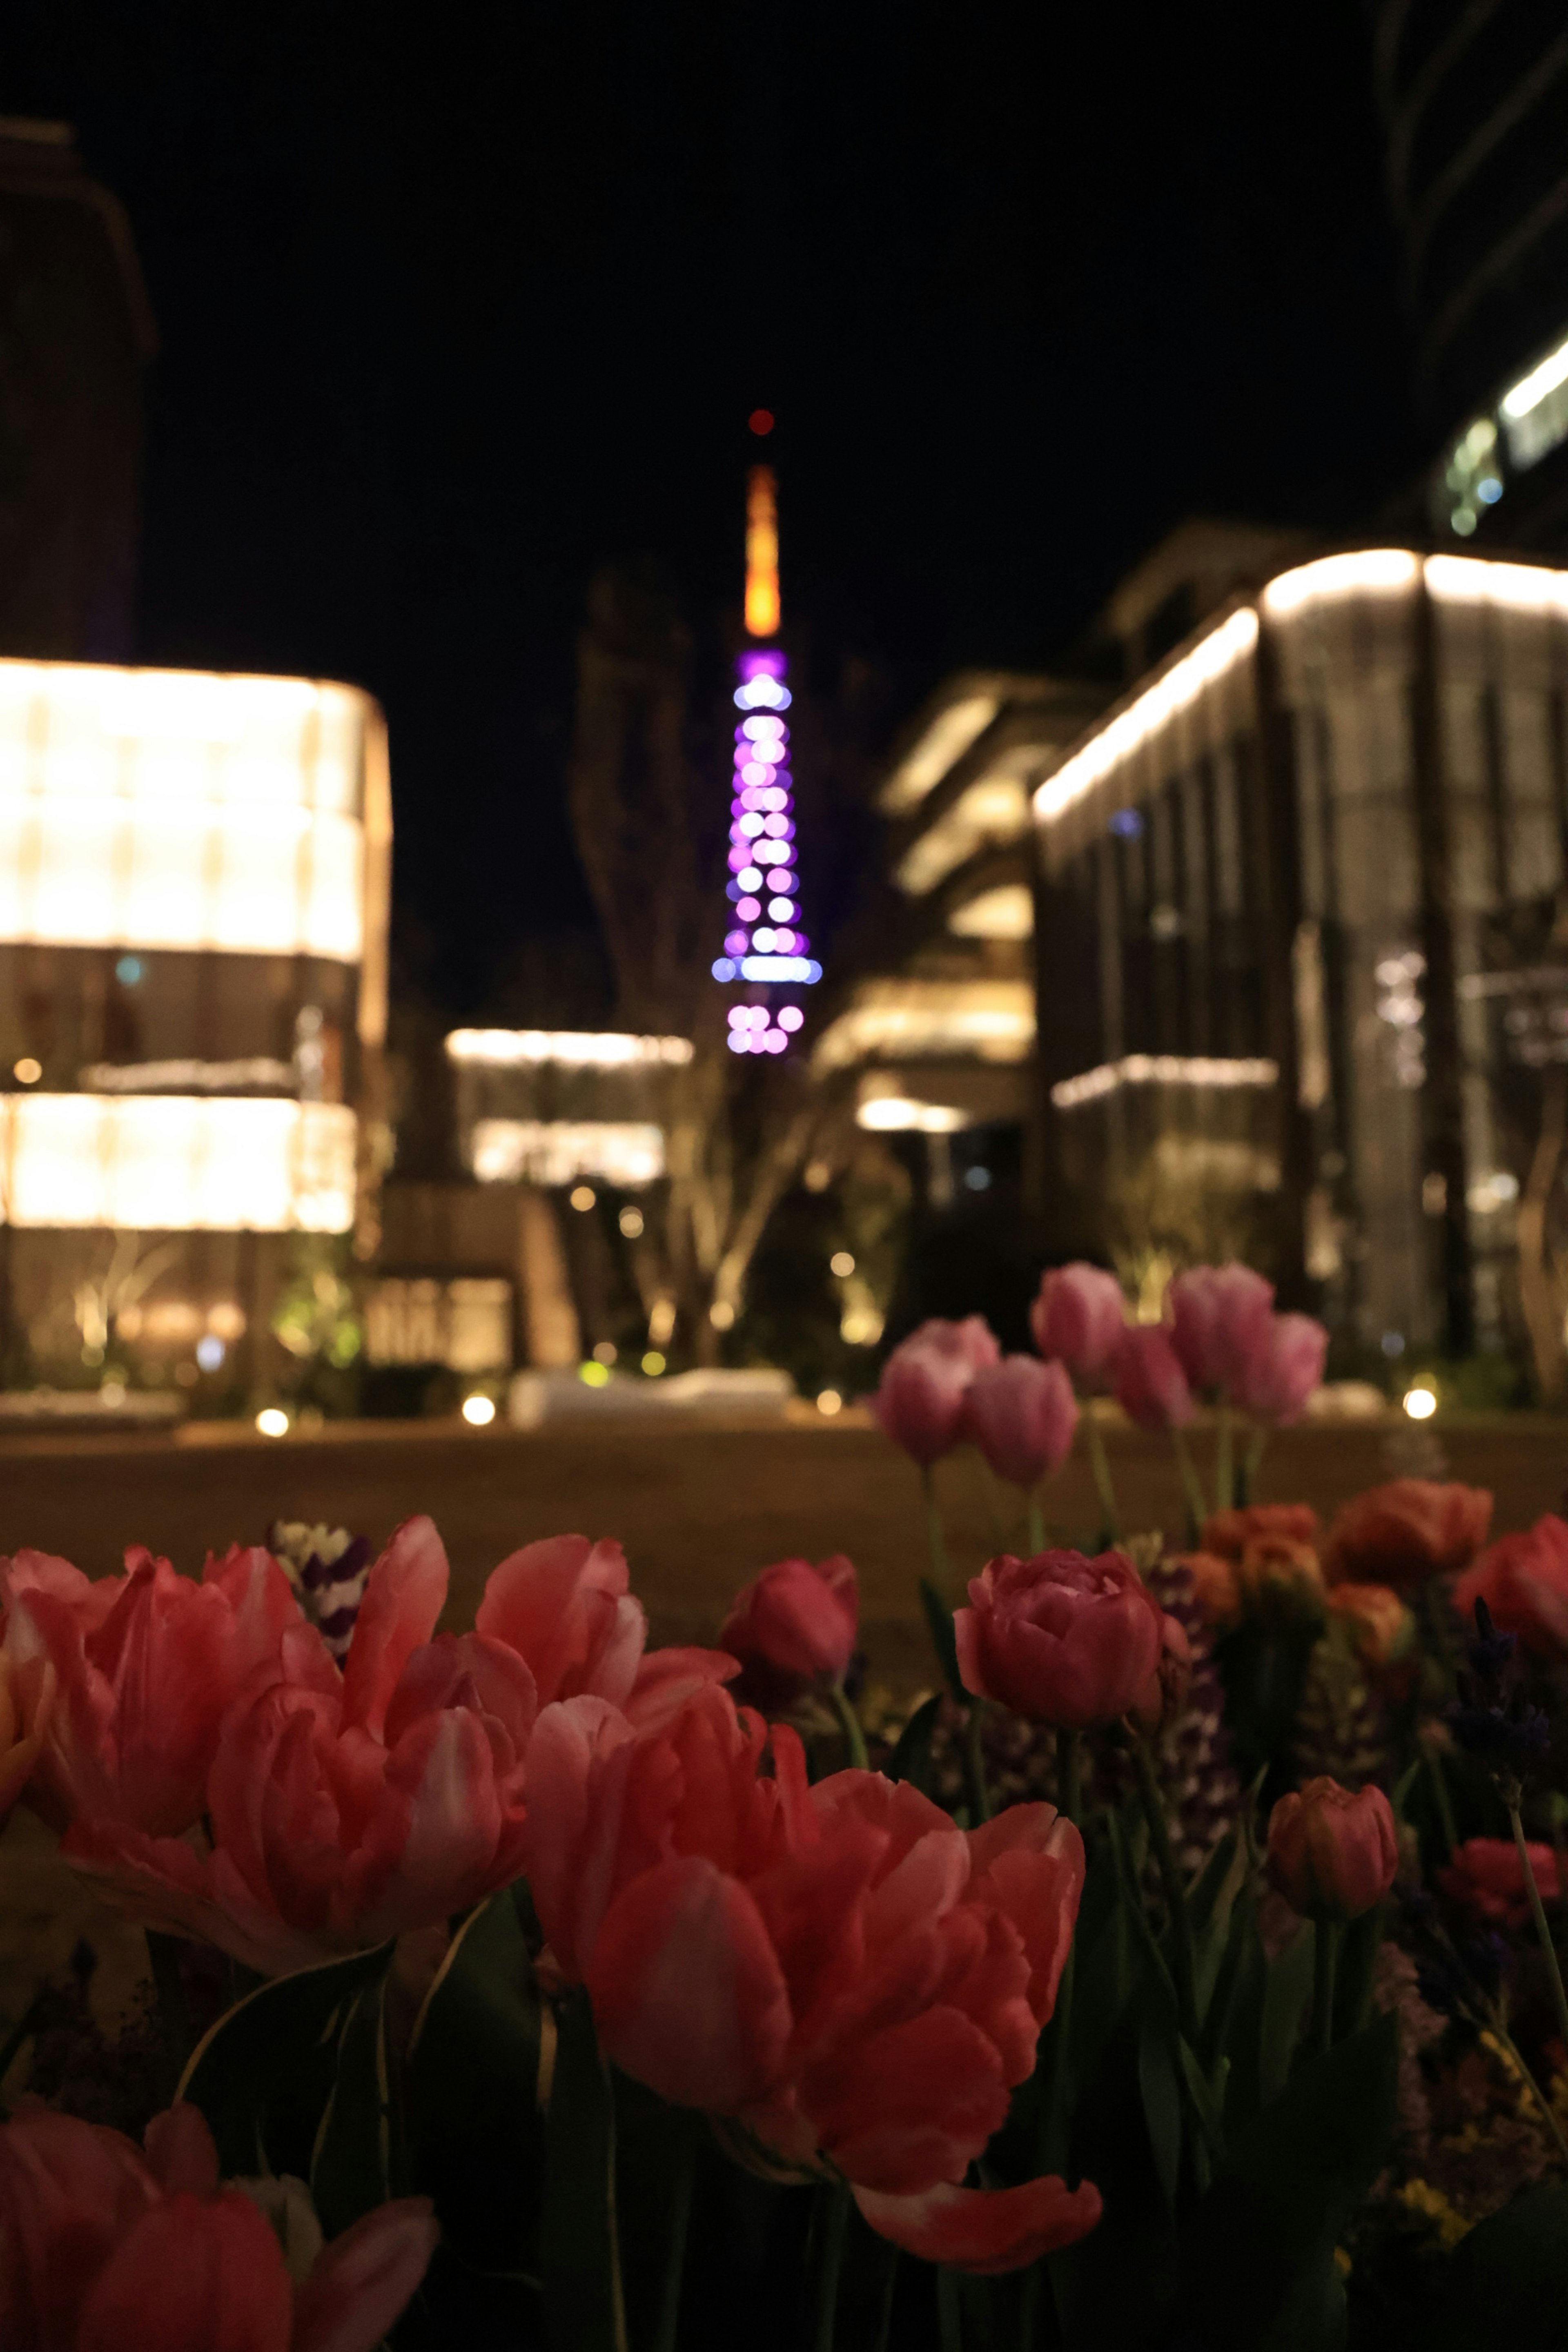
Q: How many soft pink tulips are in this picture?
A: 6